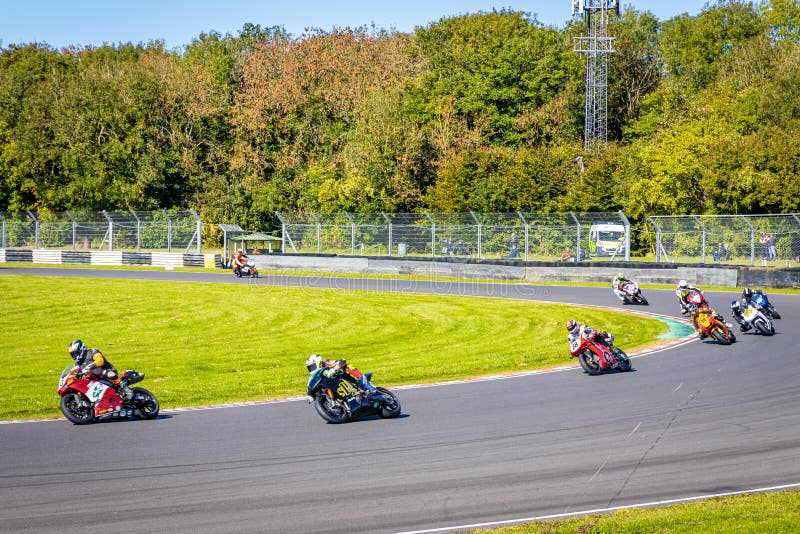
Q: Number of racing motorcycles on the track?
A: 9